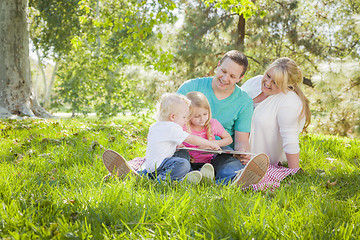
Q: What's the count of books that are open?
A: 1